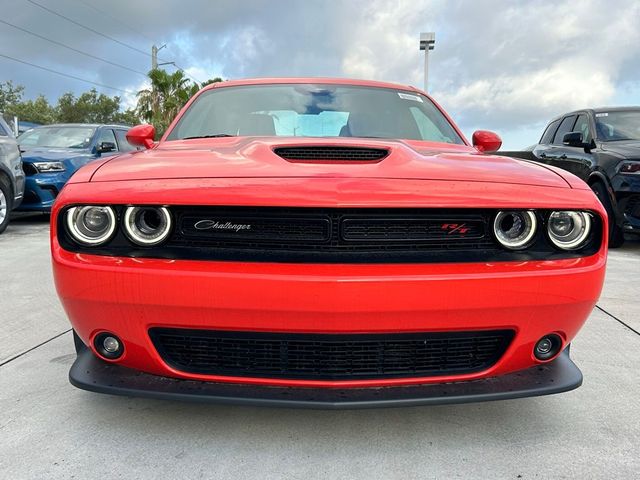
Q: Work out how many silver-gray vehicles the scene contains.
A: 1